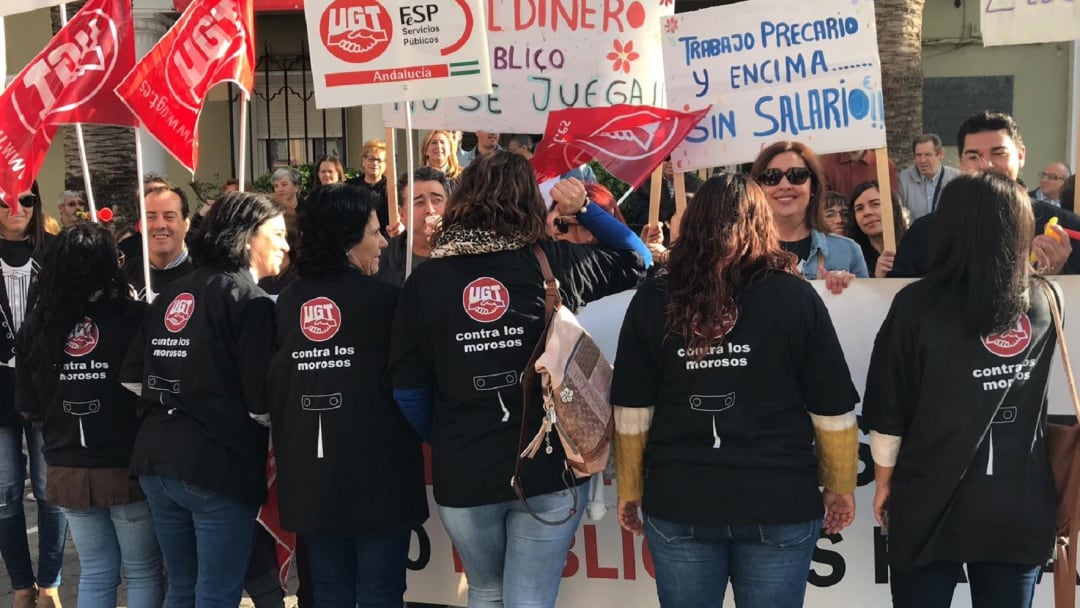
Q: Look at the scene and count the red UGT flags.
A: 3